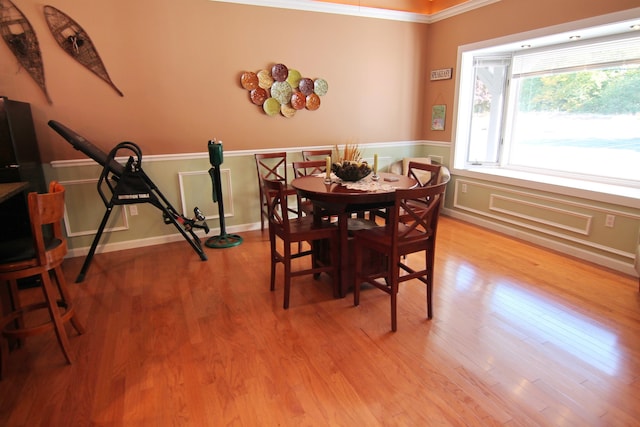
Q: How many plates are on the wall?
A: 12